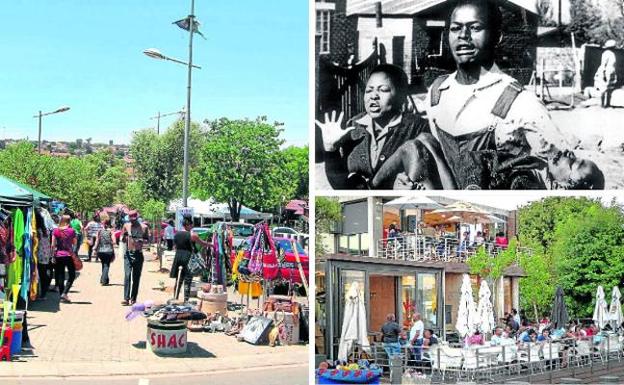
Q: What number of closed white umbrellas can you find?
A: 5